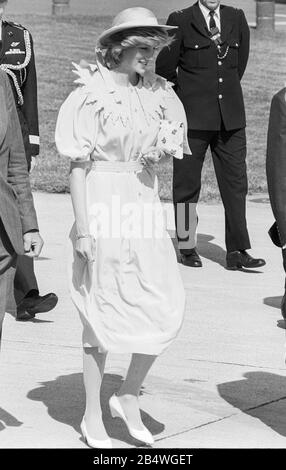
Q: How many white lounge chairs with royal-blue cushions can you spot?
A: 0